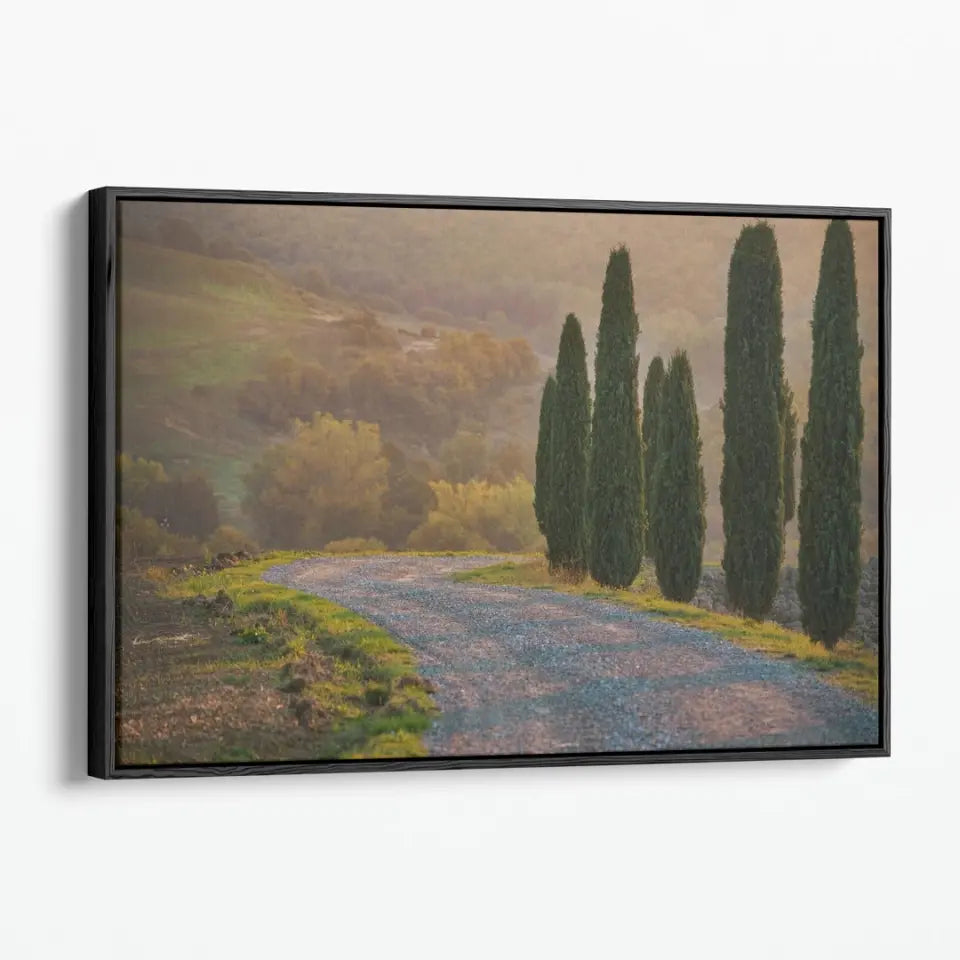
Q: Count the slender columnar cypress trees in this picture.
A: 8